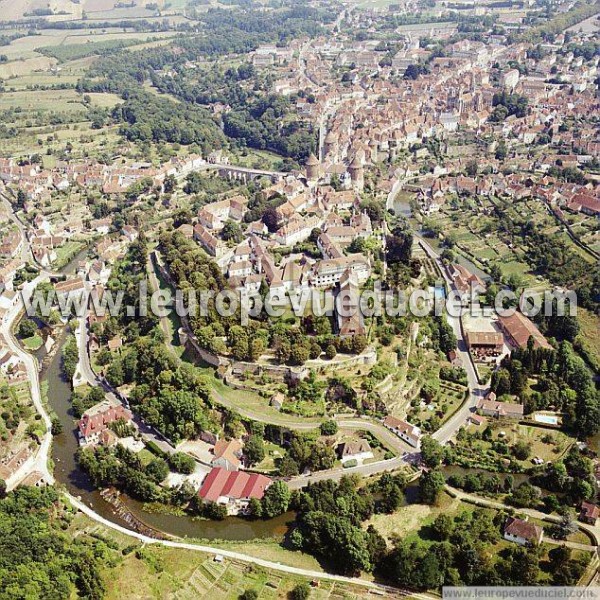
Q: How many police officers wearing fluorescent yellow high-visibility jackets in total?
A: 0